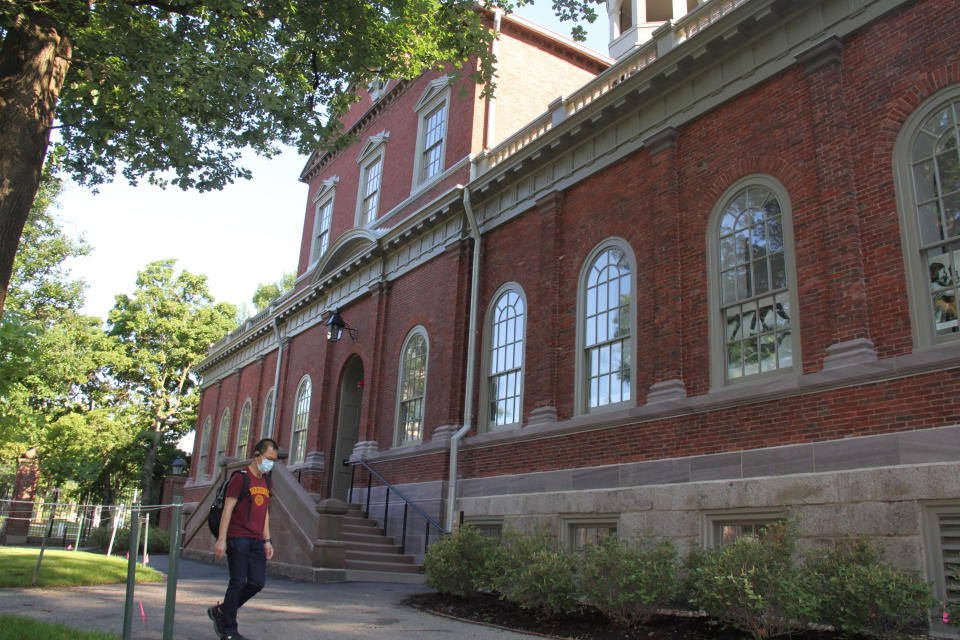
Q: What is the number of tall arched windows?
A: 10